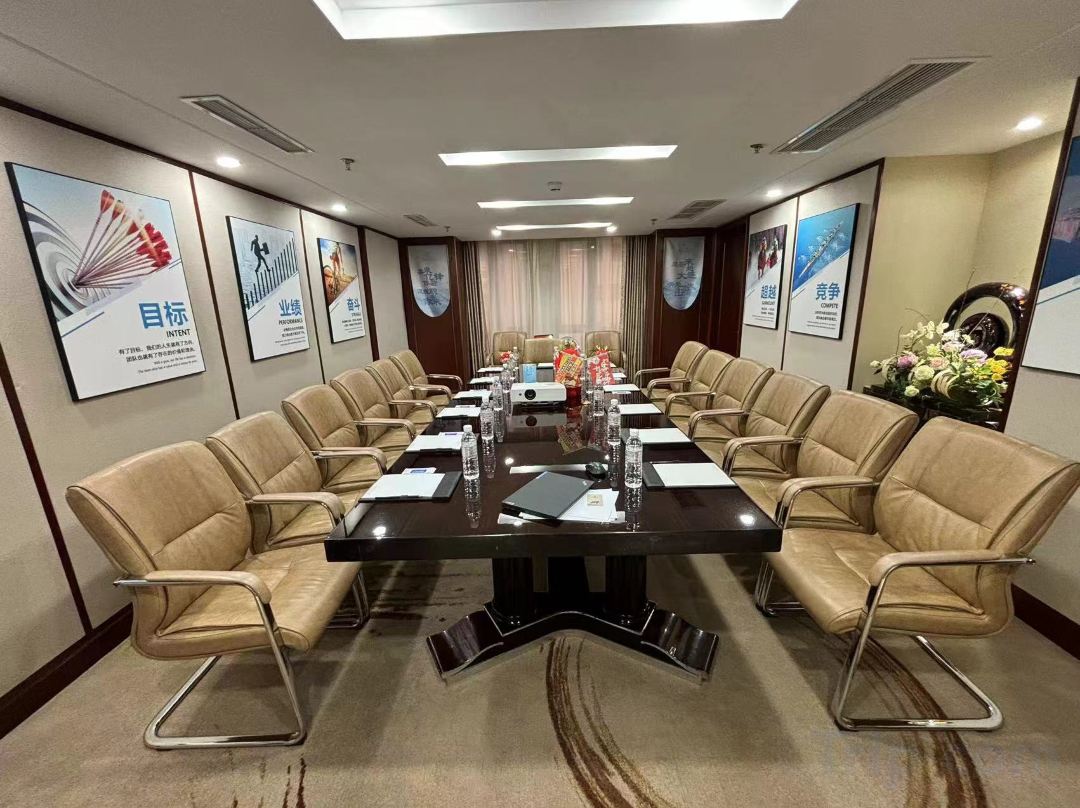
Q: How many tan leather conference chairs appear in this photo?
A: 15